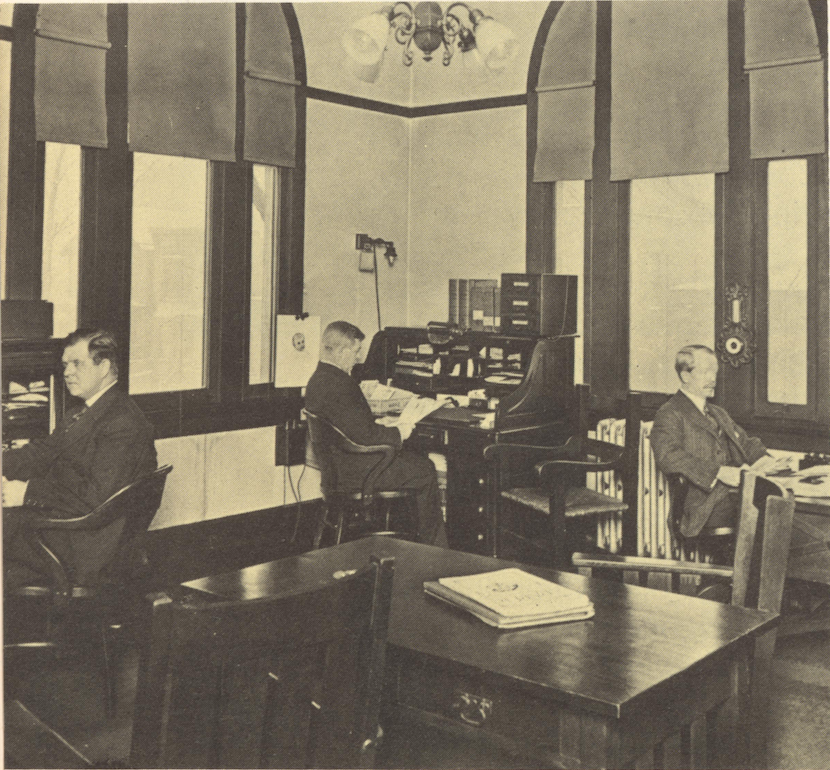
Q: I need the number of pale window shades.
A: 6